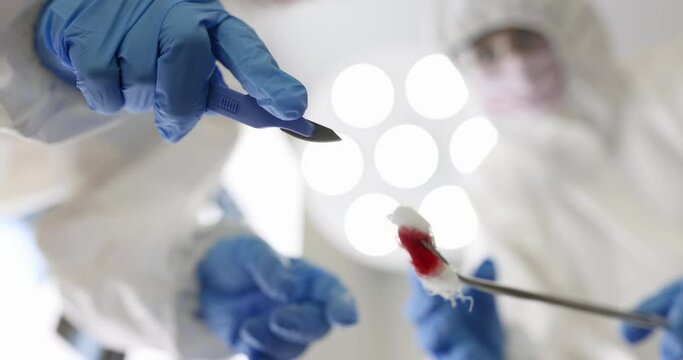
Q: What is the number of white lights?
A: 7